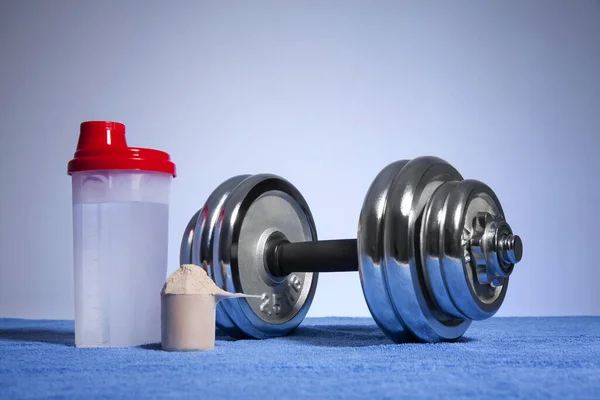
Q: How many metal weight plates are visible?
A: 7